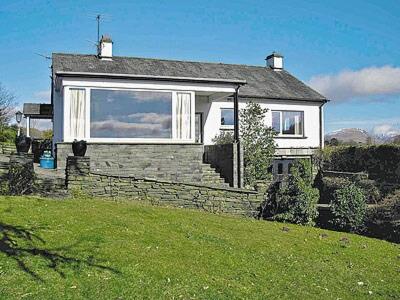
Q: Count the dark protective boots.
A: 0